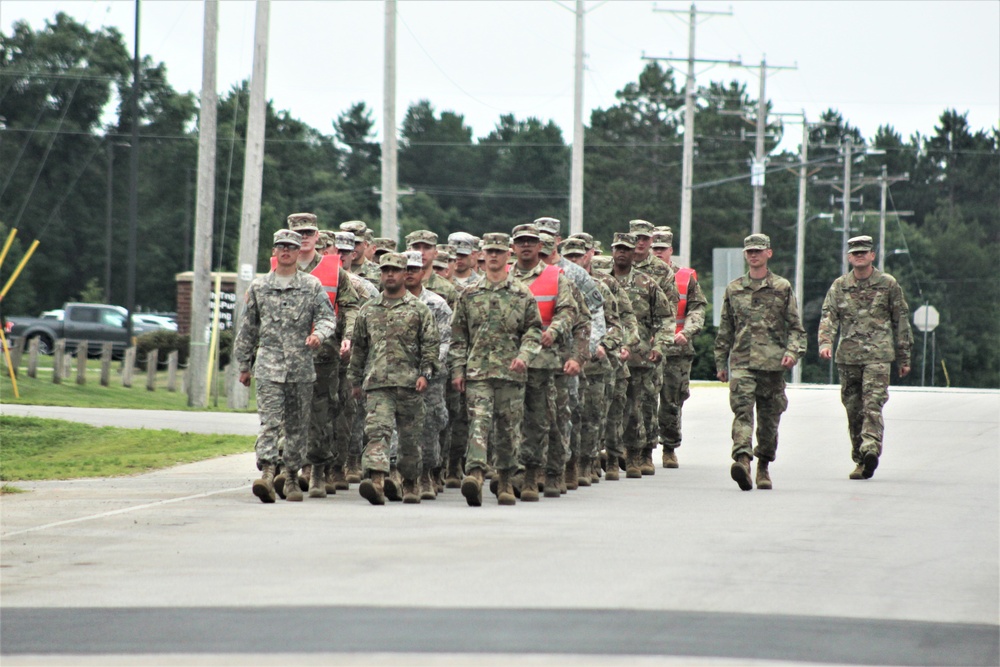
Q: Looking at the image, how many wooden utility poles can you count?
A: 9